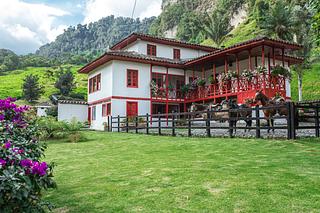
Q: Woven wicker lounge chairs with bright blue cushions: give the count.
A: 0